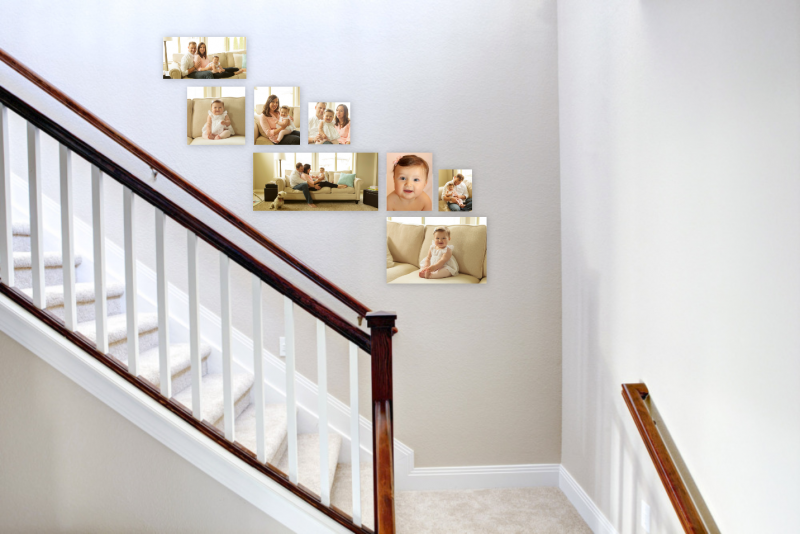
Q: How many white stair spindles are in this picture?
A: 12